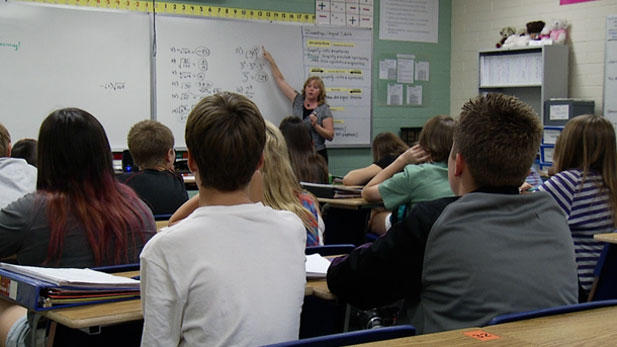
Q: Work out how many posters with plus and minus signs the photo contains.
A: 1